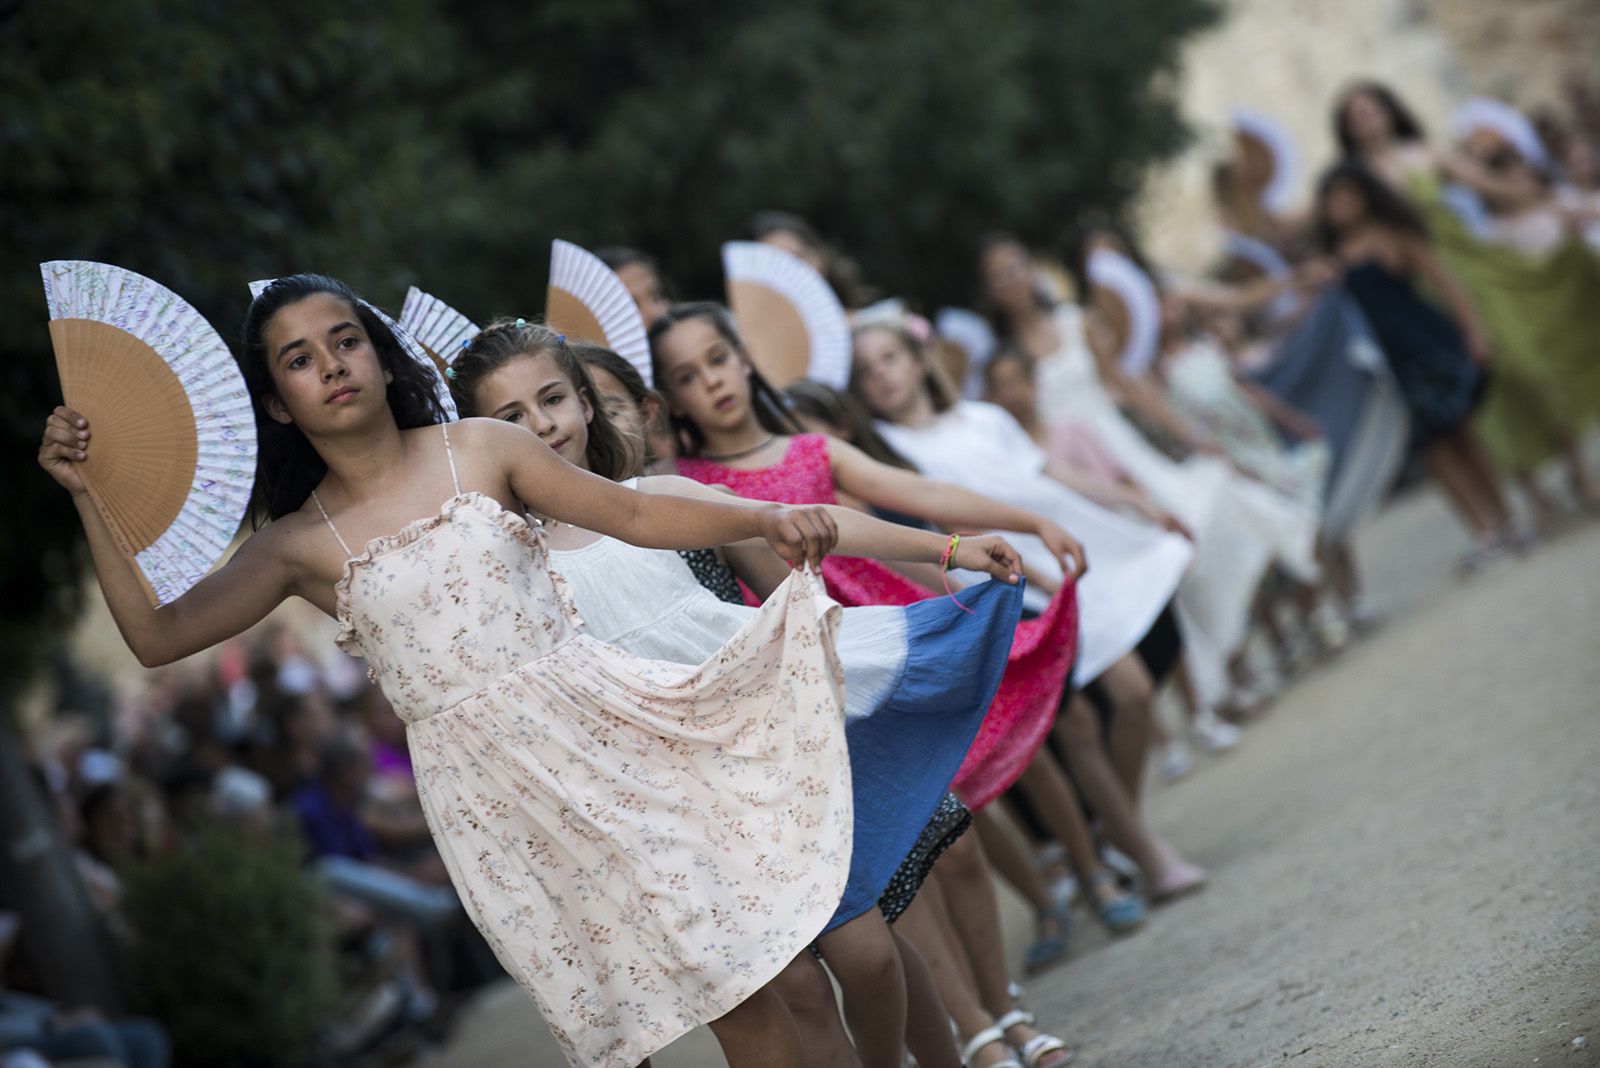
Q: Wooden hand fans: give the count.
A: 10